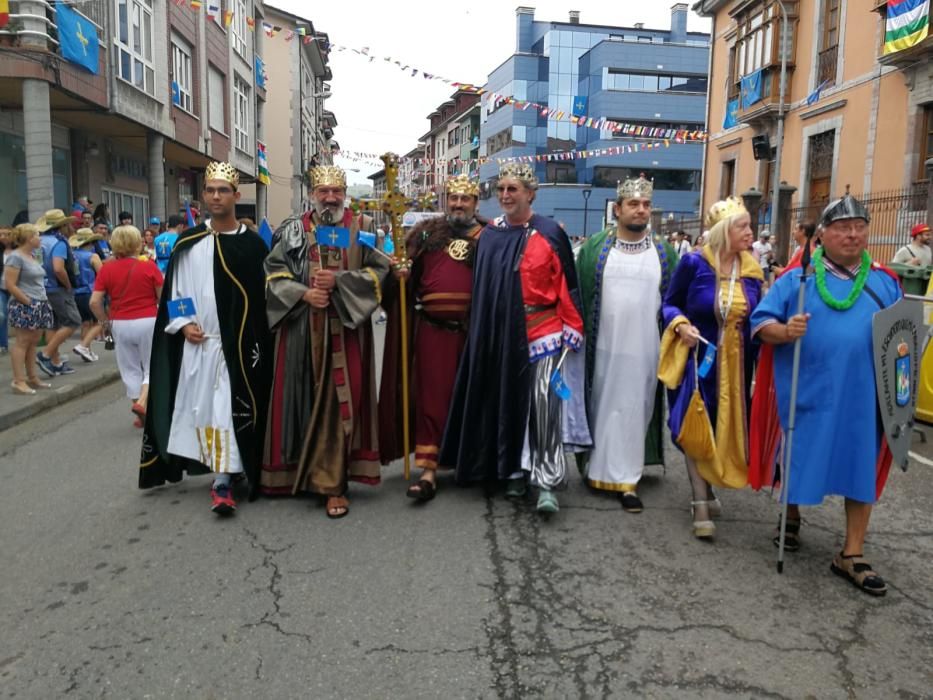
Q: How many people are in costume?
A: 7